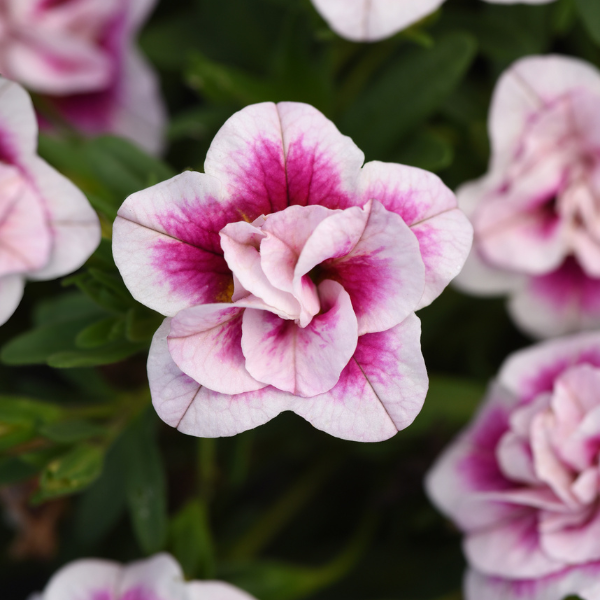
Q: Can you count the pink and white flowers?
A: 7